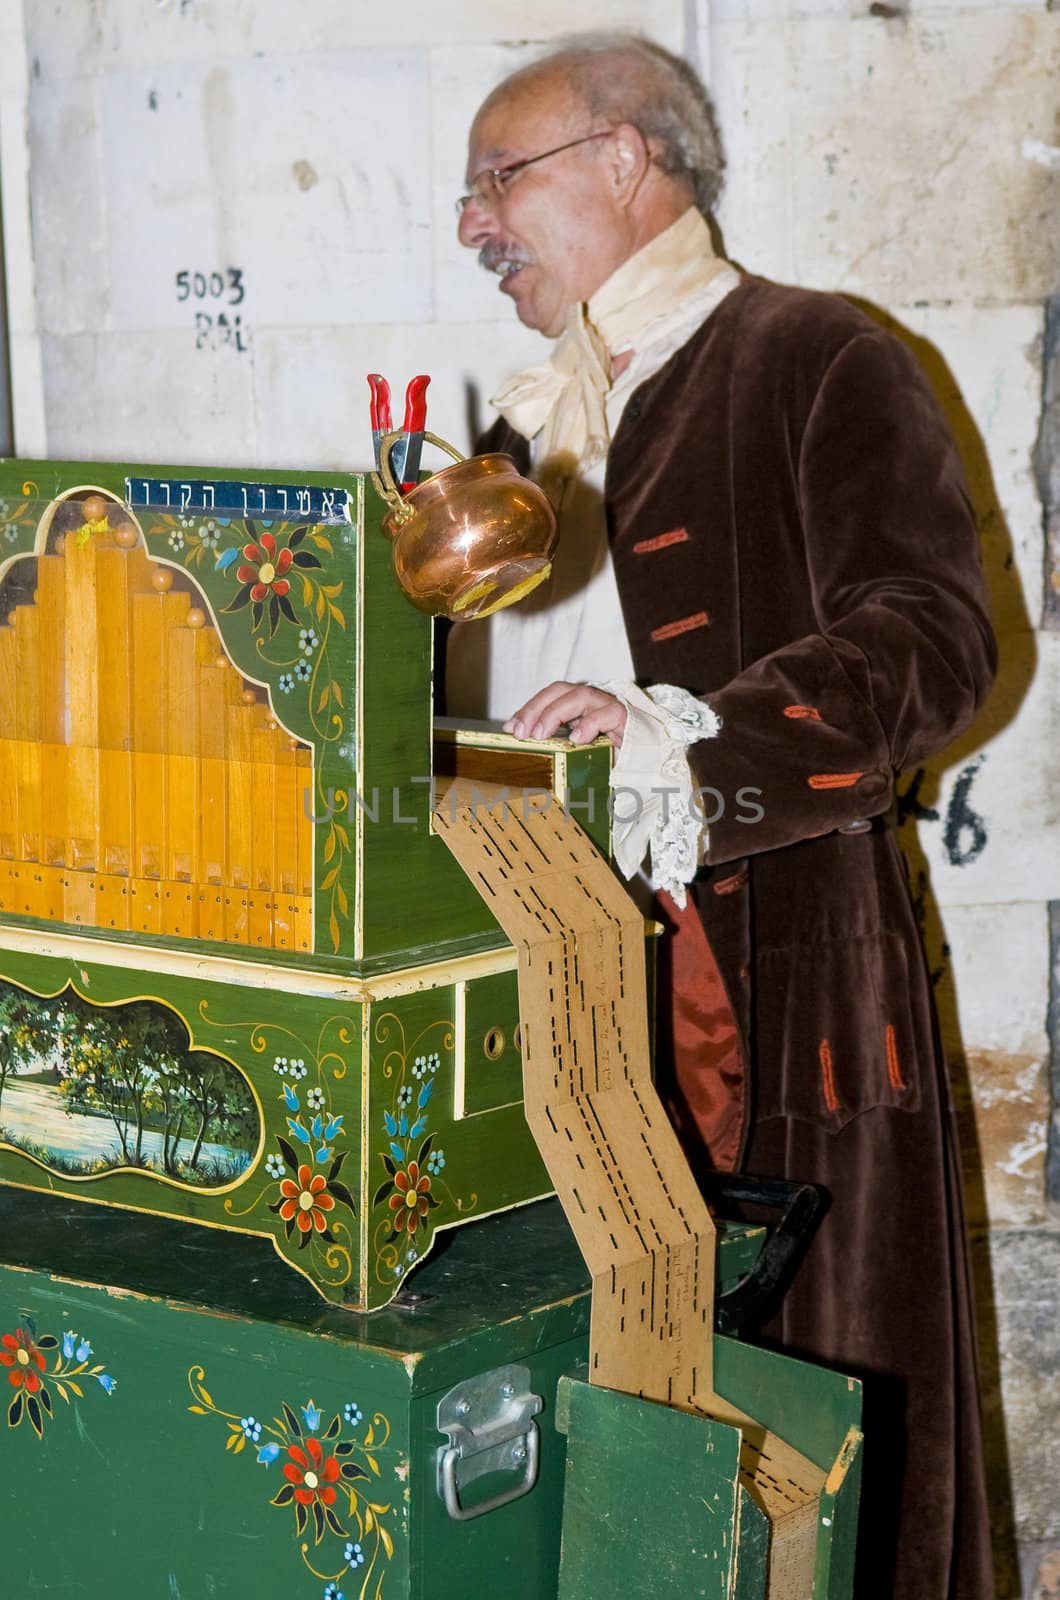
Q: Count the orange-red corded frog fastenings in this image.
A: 7